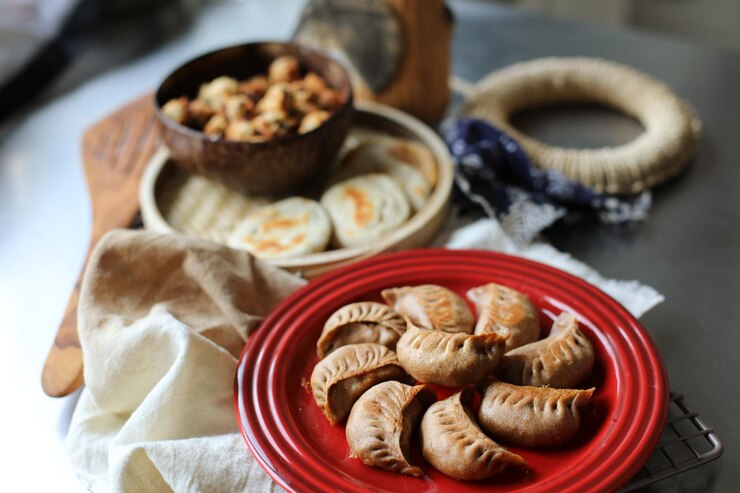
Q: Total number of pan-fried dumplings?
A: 9